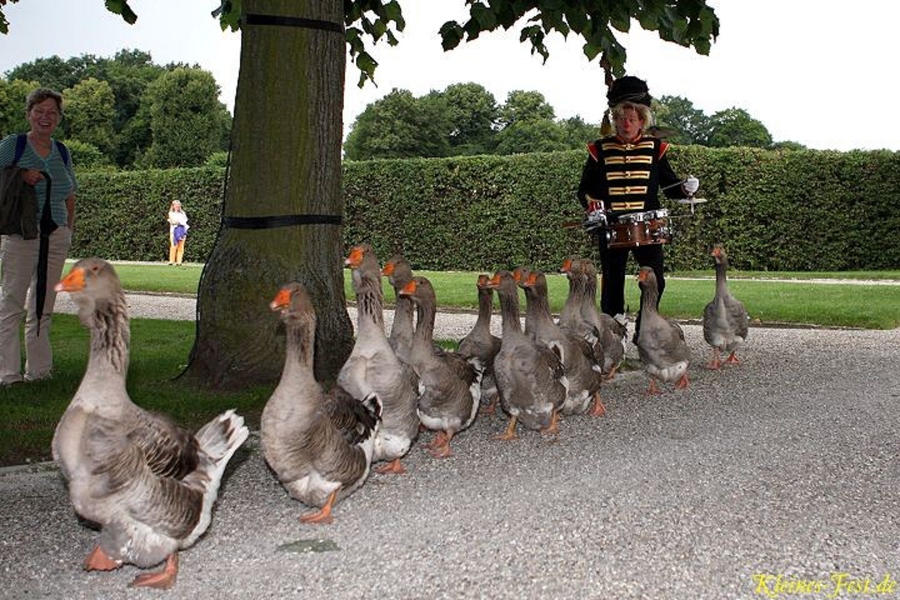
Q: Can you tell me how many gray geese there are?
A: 13